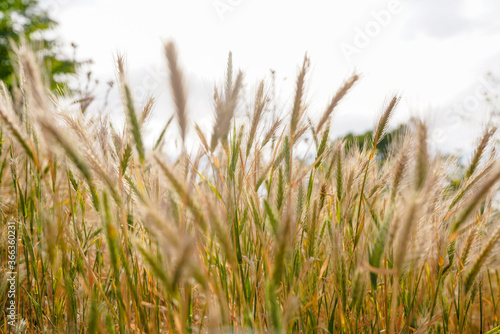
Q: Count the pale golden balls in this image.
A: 0